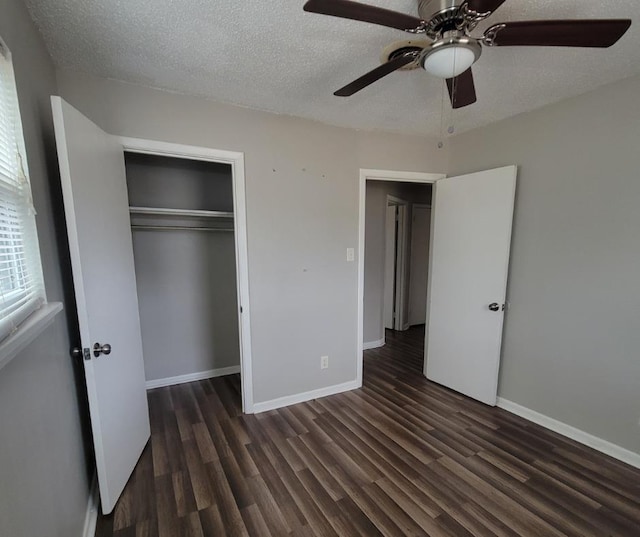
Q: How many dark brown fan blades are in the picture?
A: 5